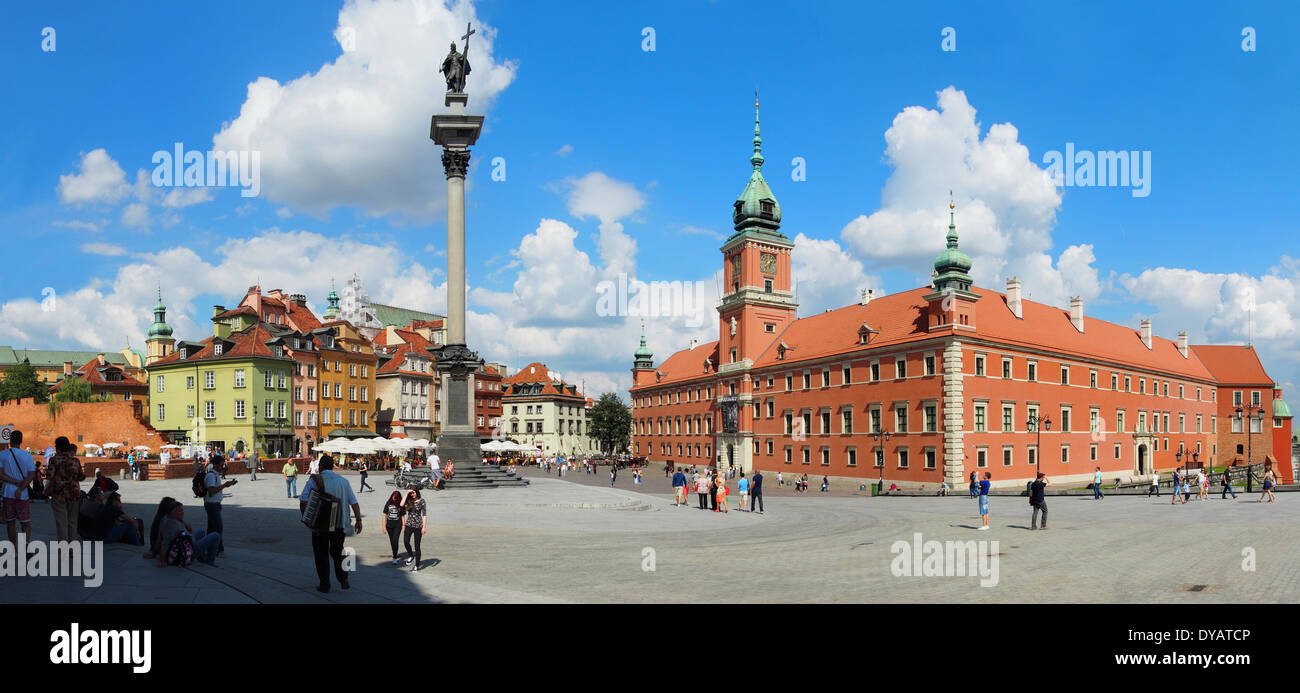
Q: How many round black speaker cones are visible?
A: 0